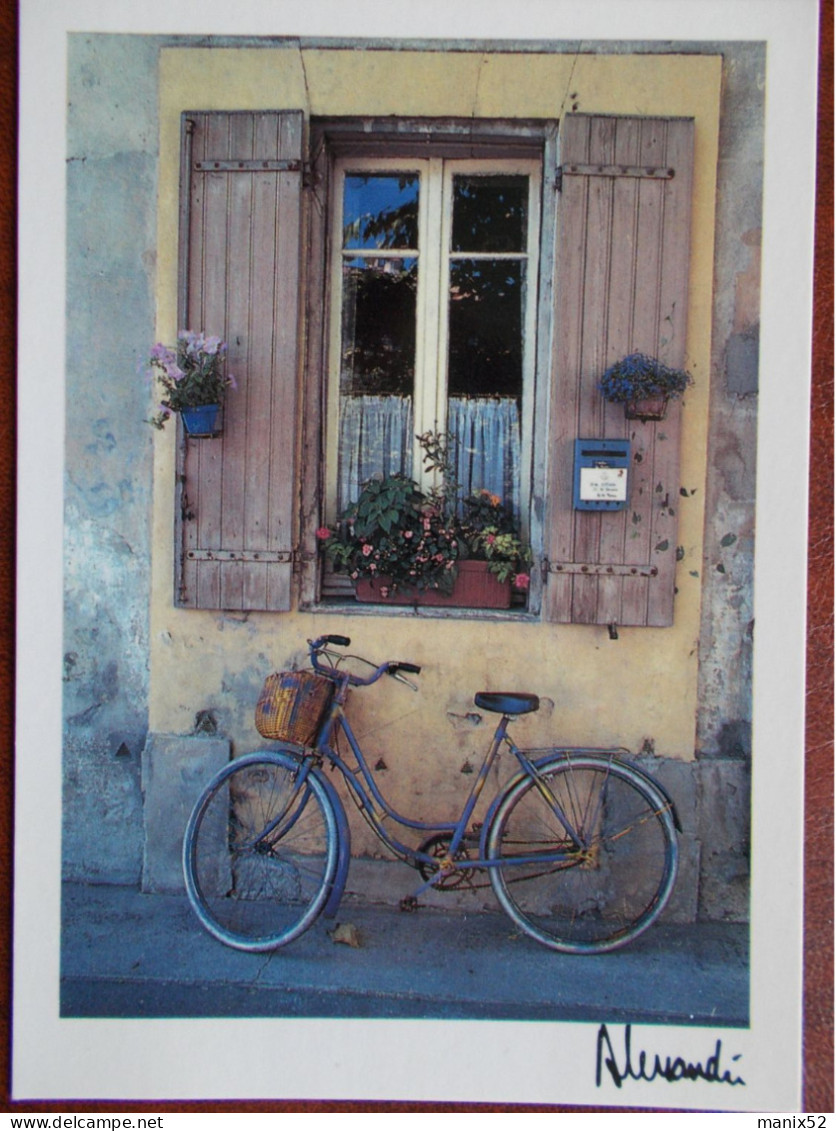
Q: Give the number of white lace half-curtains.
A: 2